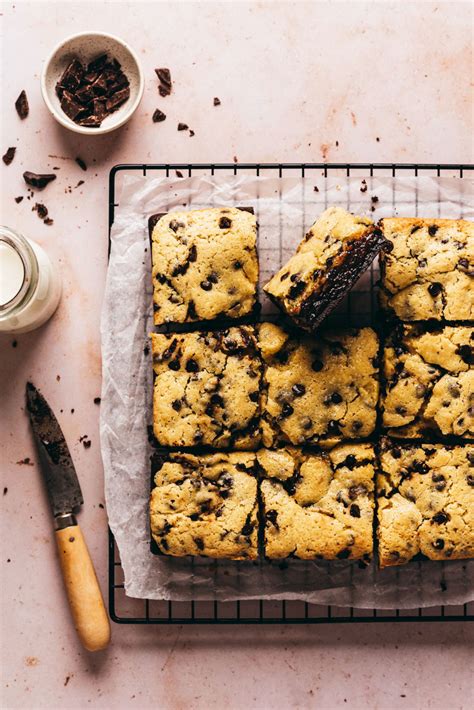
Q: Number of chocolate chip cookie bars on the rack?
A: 9